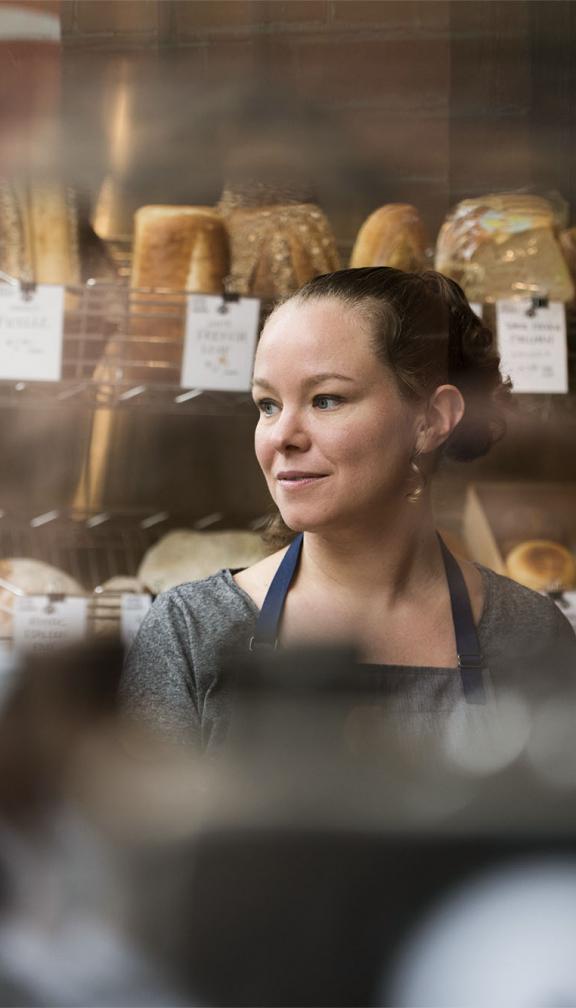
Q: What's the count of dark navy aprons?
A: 1